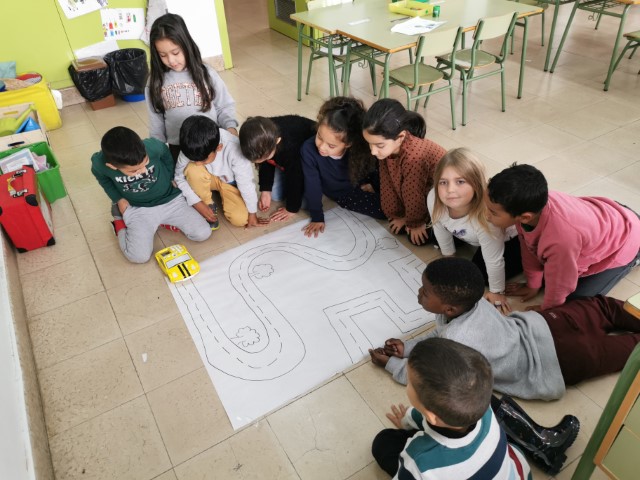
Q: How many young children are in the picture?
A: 10